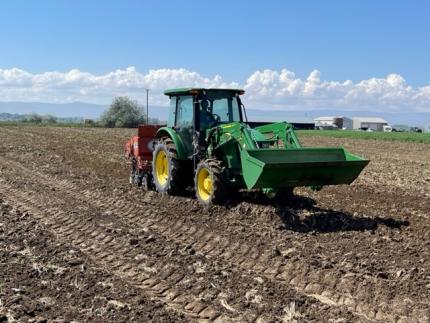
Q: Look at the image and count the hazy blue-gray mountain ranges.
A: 1